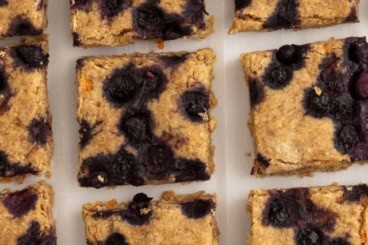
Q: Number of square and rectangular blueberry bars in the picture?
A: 9